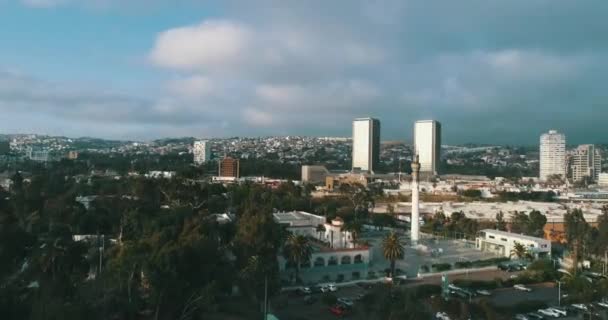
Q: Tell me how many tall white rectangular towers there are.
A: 2